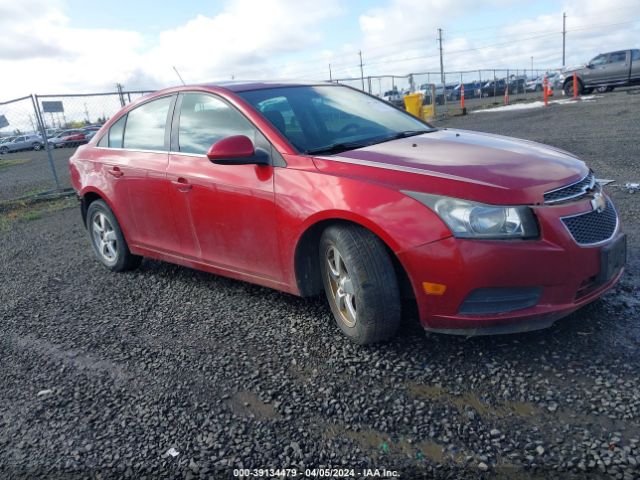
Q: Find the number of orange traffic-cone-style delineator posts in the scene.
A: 4